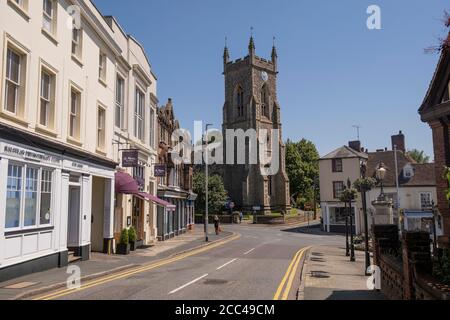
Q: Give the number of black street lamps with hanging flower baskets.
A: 3